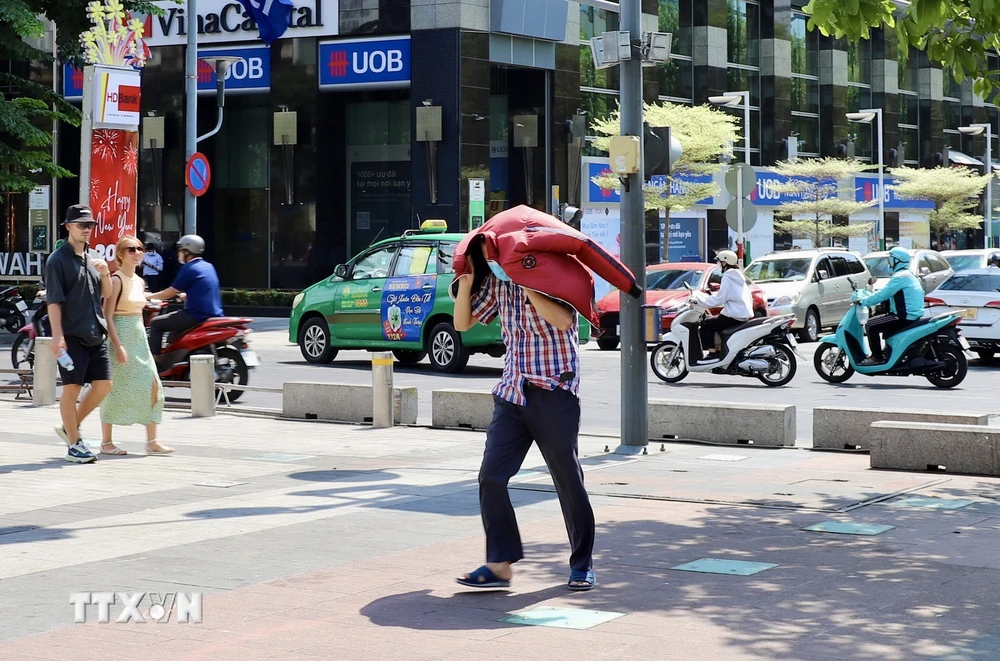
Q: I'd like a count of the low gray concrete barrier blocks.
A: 5